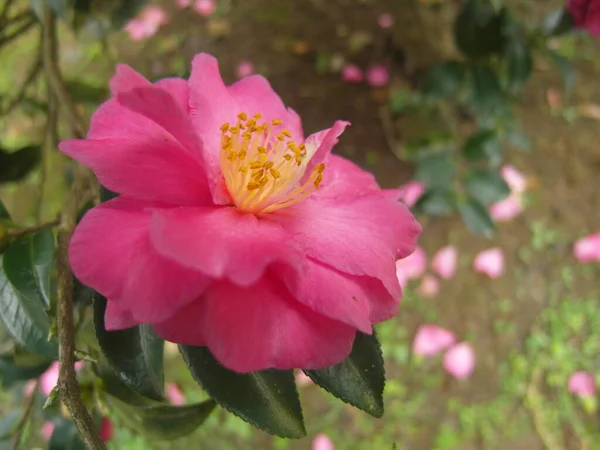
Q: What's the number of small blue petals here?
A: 0